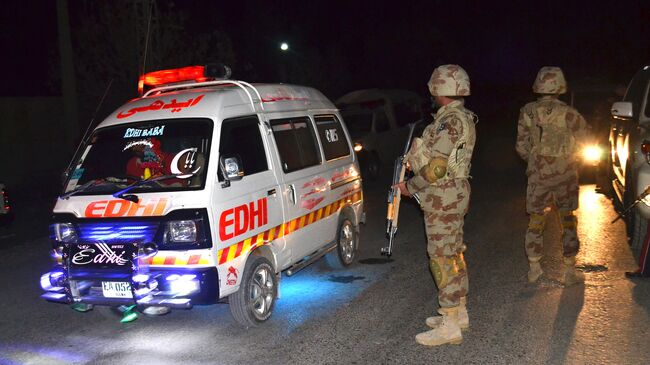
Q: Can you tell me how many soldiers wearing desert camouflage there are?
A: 2